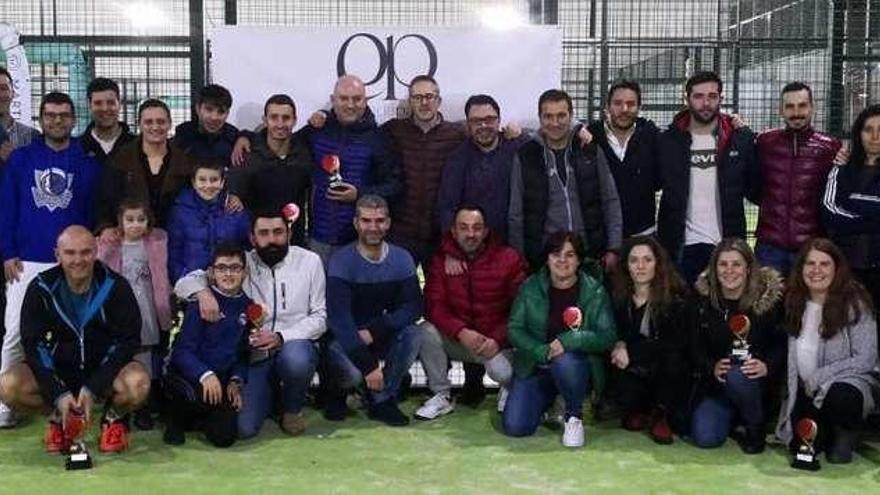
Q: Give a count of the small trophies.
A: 7